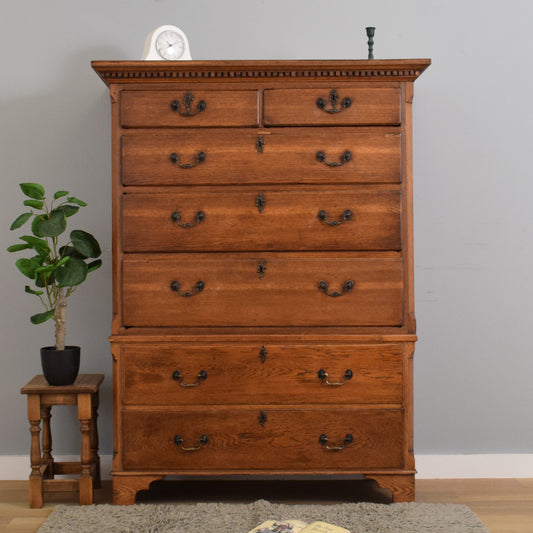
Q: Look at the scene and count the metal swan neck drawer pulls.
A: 12